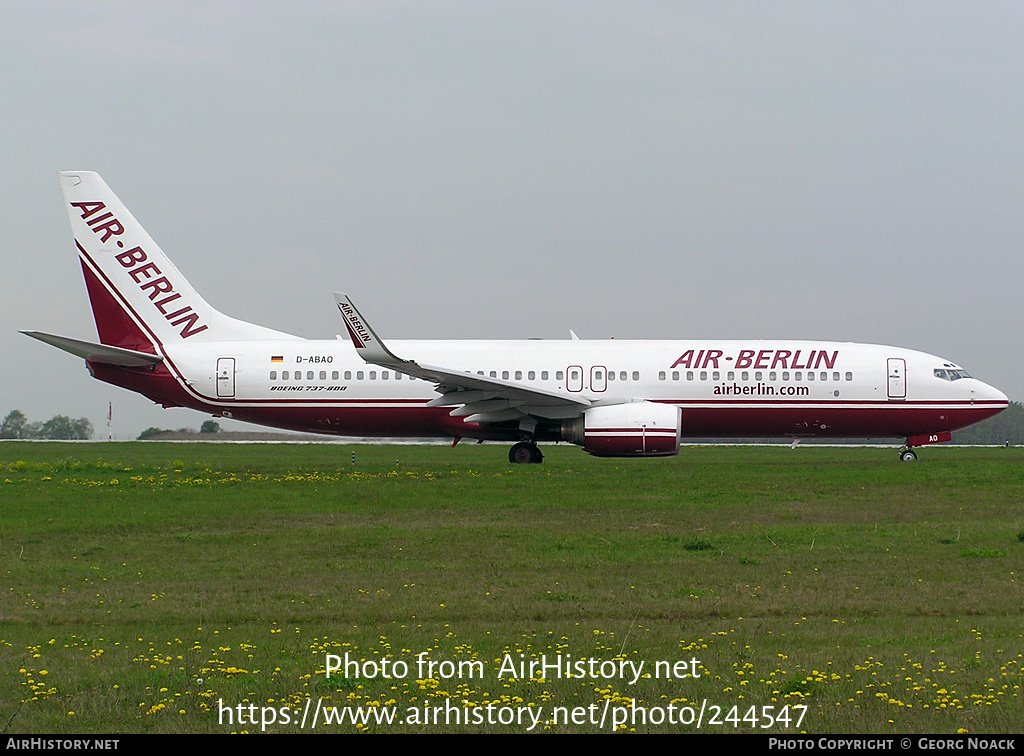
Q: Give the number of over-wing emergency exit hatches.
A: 2